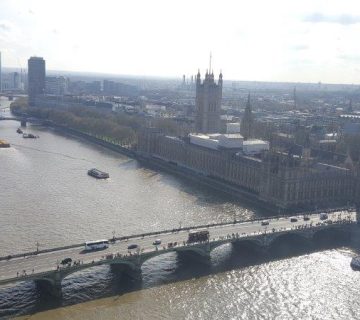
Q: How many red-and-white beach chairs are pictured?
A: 0